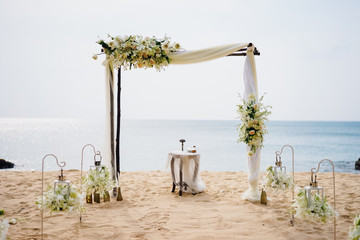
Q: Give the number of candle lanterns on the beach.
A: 4